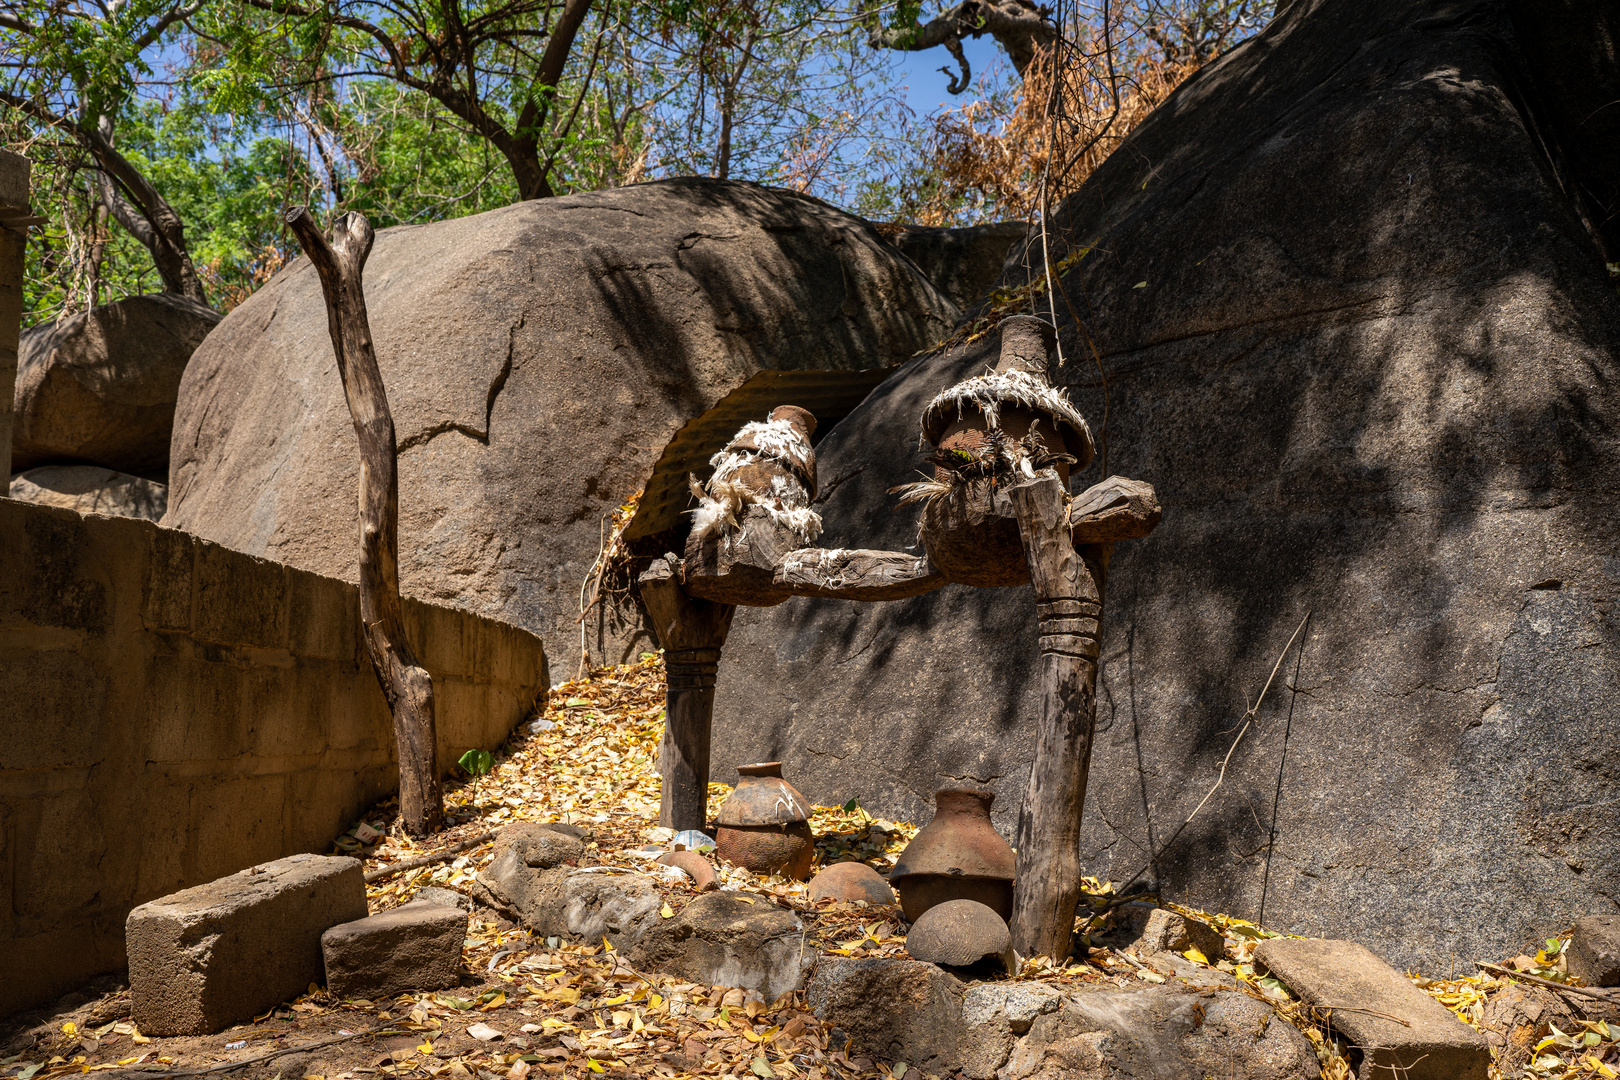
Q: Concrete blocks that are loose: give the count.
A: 3